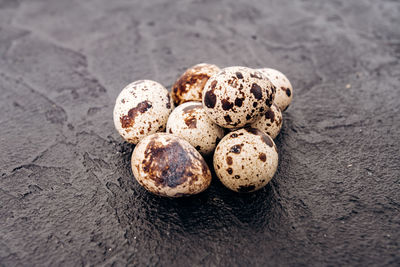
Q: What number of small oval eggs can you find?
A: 8